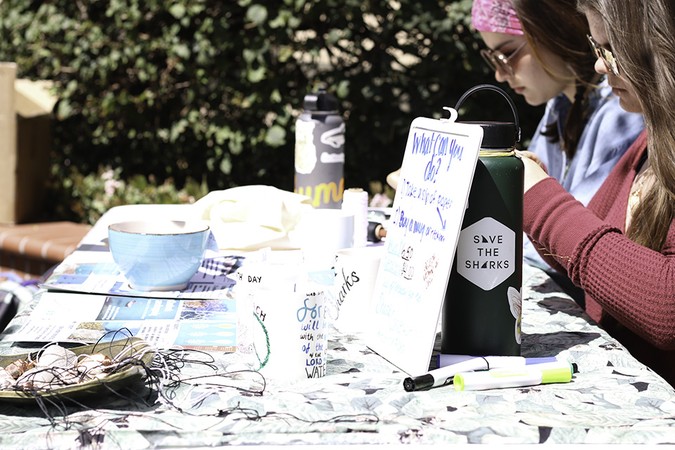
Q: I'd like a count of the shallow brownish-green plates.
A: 1